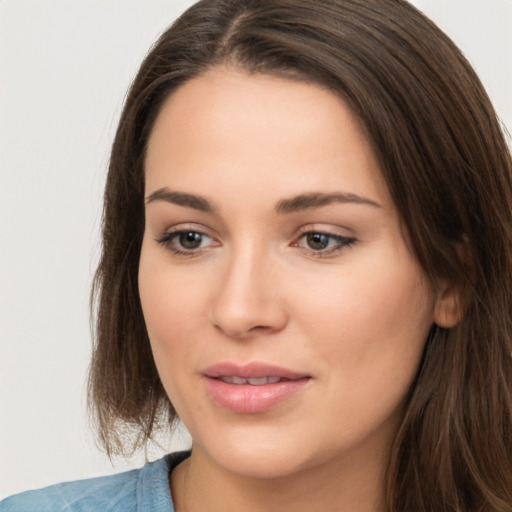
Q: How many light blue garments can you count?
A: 1